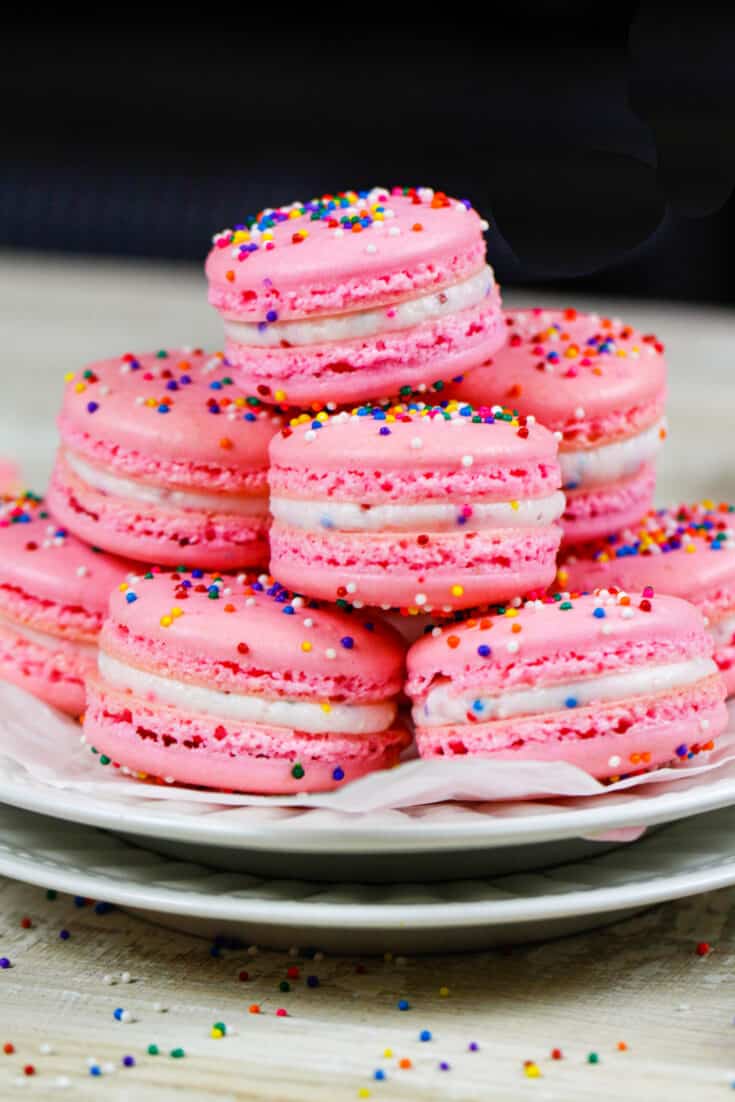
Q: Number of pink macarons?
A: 8